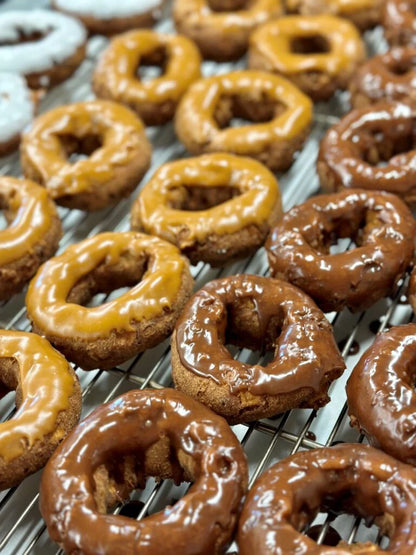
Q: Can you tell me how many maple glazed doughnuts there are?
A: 10